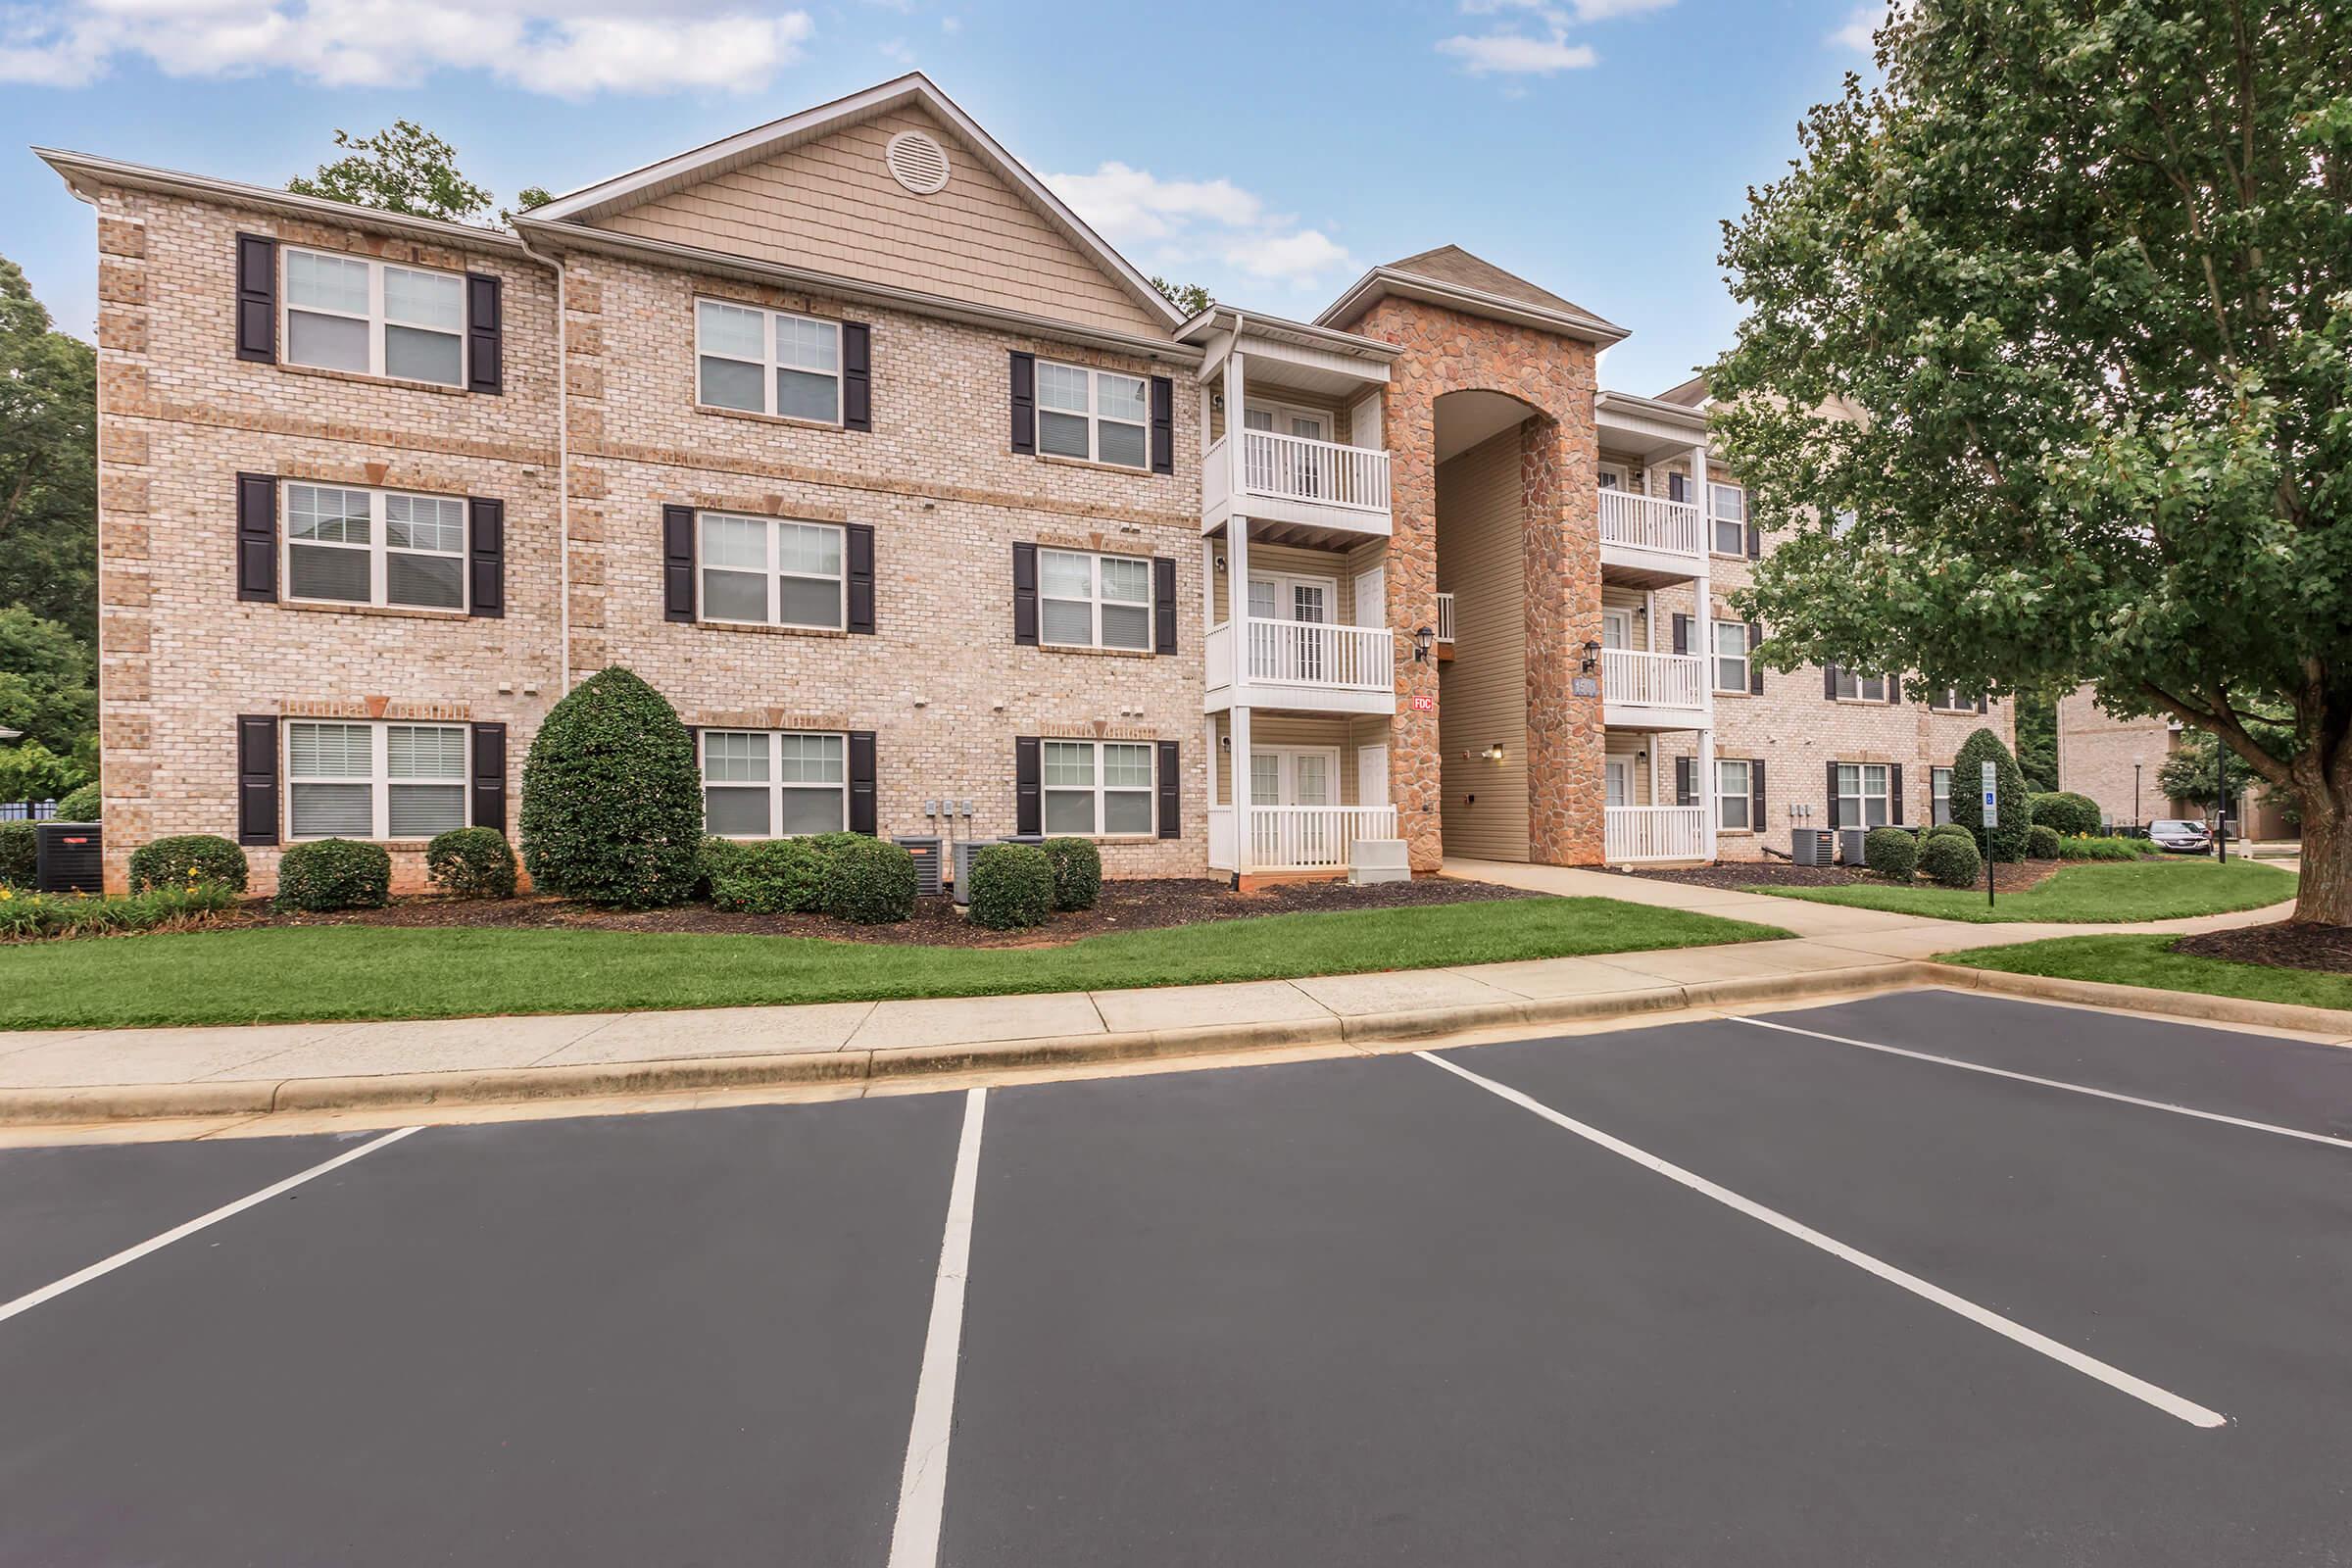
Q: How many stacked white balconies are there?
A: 6